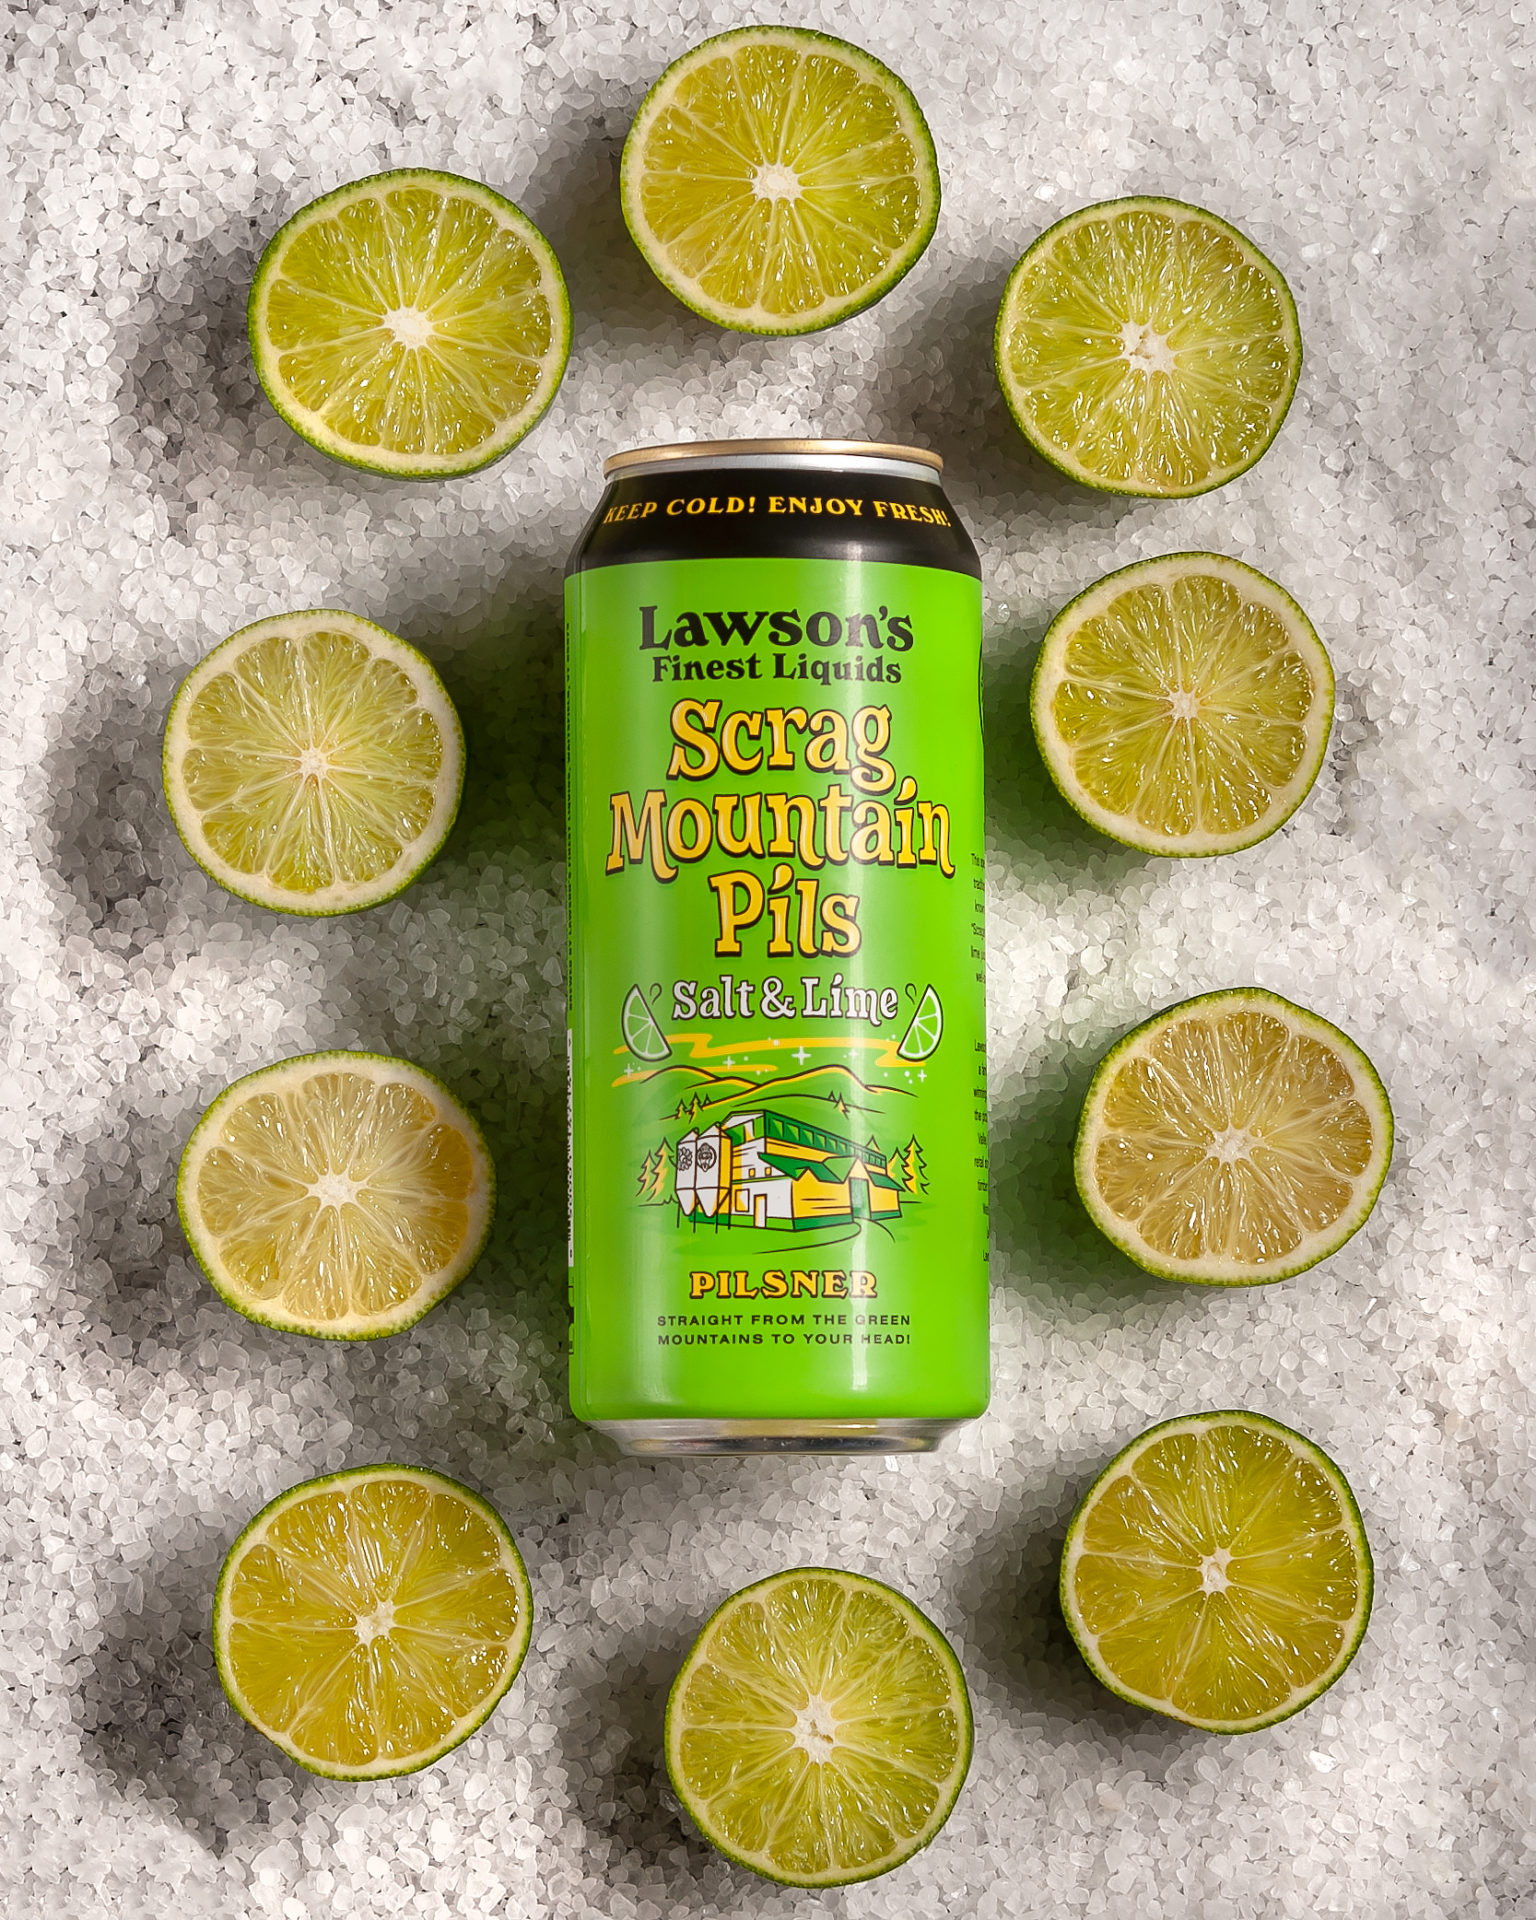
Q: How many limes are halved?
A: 10